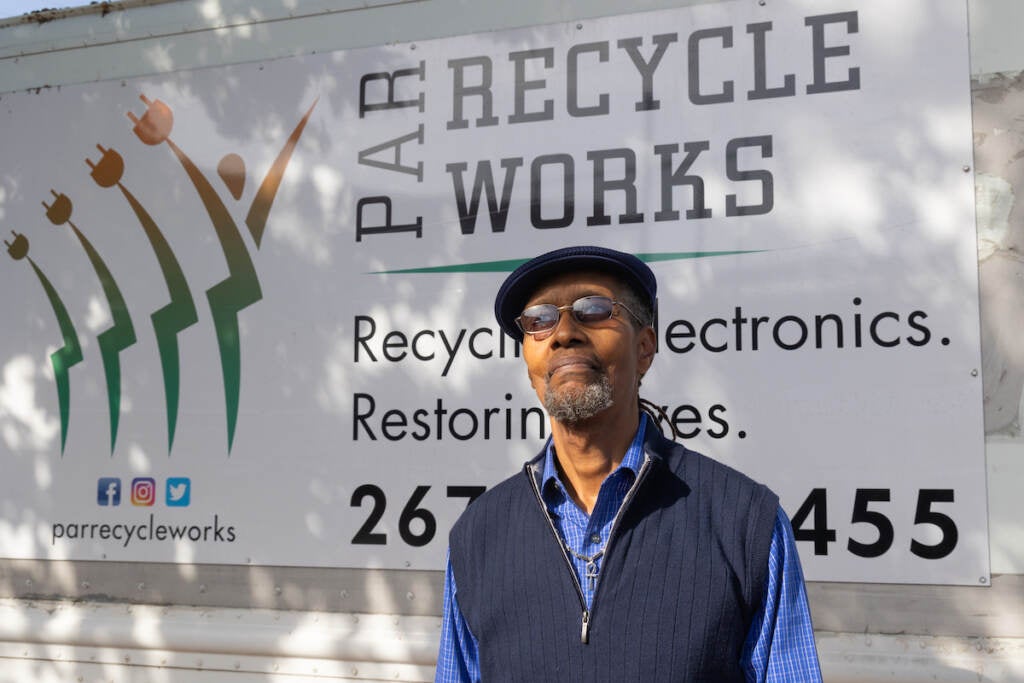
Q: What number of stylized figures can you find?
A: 4